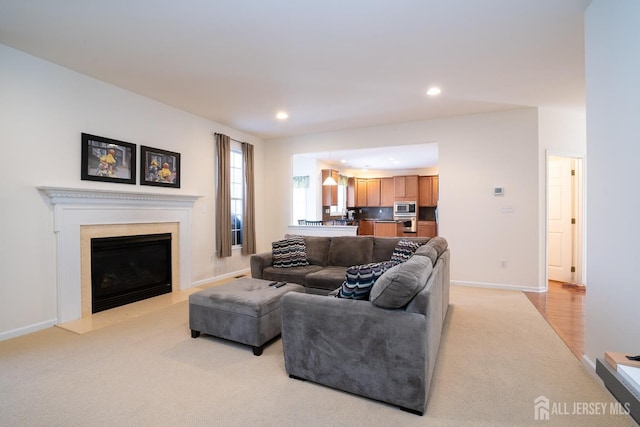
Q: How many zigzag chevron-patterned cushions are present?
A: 3